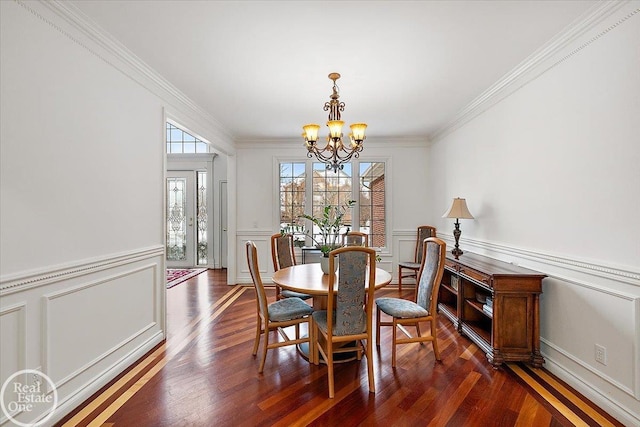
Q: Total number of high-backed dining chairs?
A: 6